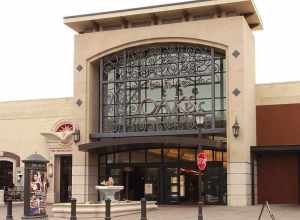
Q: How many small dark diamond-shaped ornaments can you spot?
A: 4